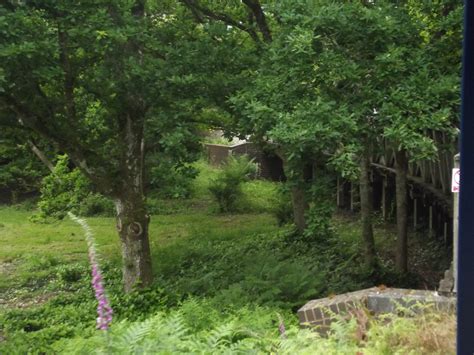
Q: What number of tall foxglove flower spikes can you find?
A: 1